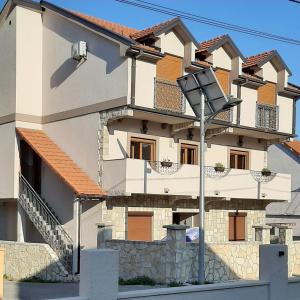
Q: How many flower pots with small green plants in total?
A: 3